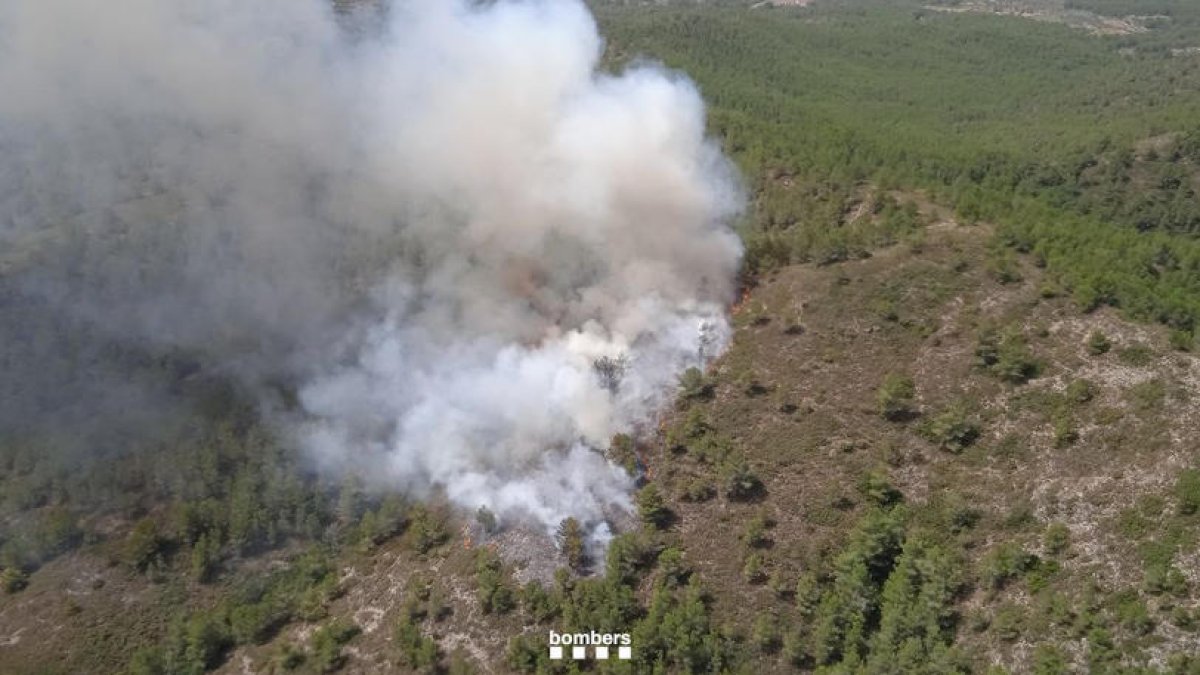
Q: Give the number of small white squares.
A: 4